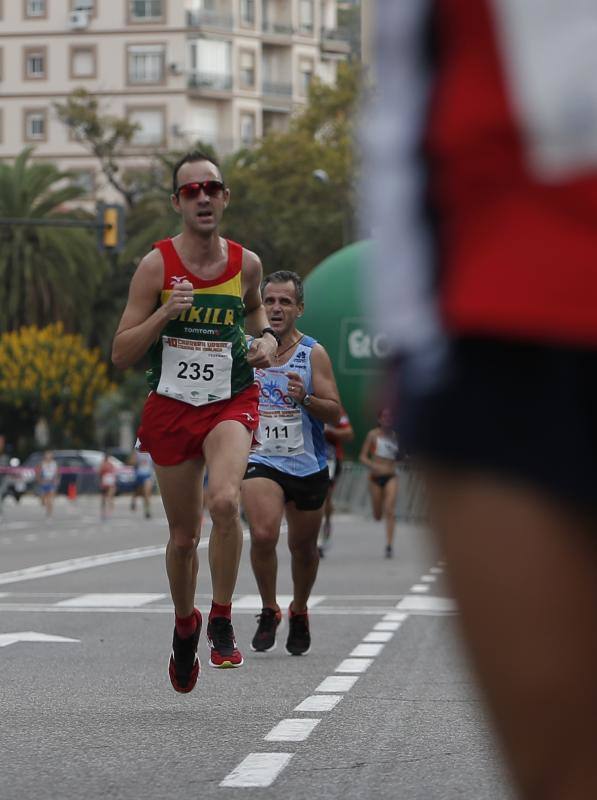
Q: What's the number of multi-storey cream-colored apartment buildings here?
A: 1